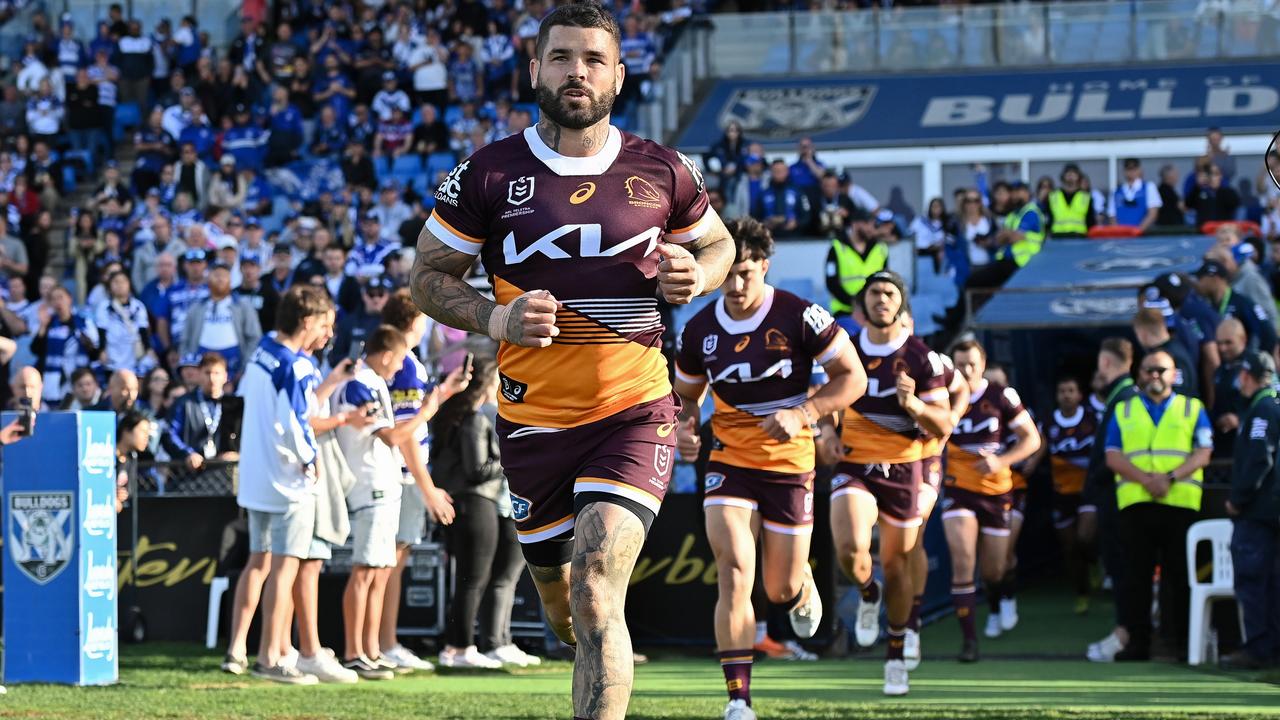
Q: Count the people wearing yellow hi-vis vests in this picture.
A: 4